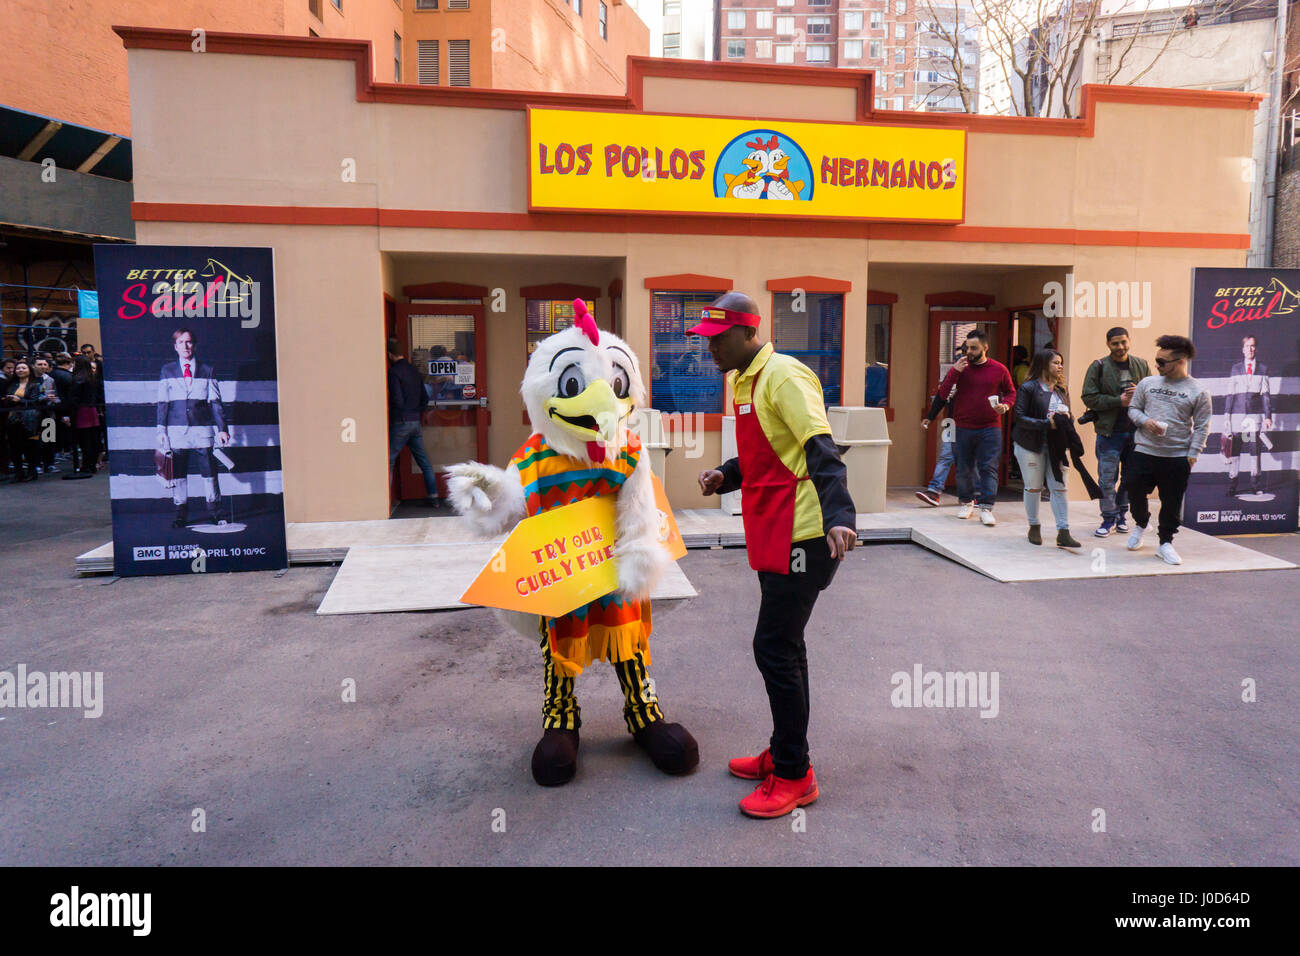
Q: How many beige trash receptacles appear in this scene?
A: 2